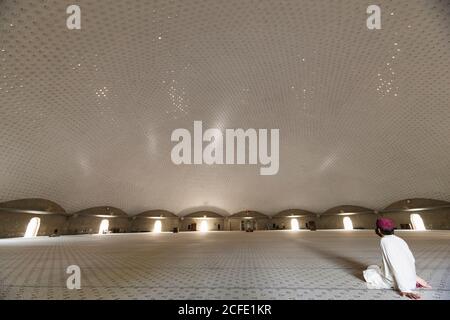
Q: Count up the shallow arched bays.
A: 8